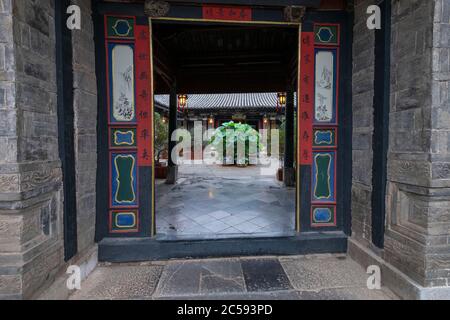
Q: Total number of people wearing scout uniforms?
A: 0